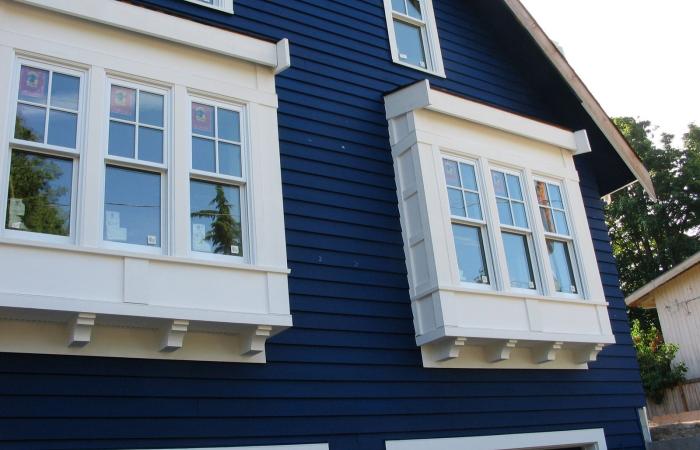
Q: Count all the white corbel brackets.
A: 7